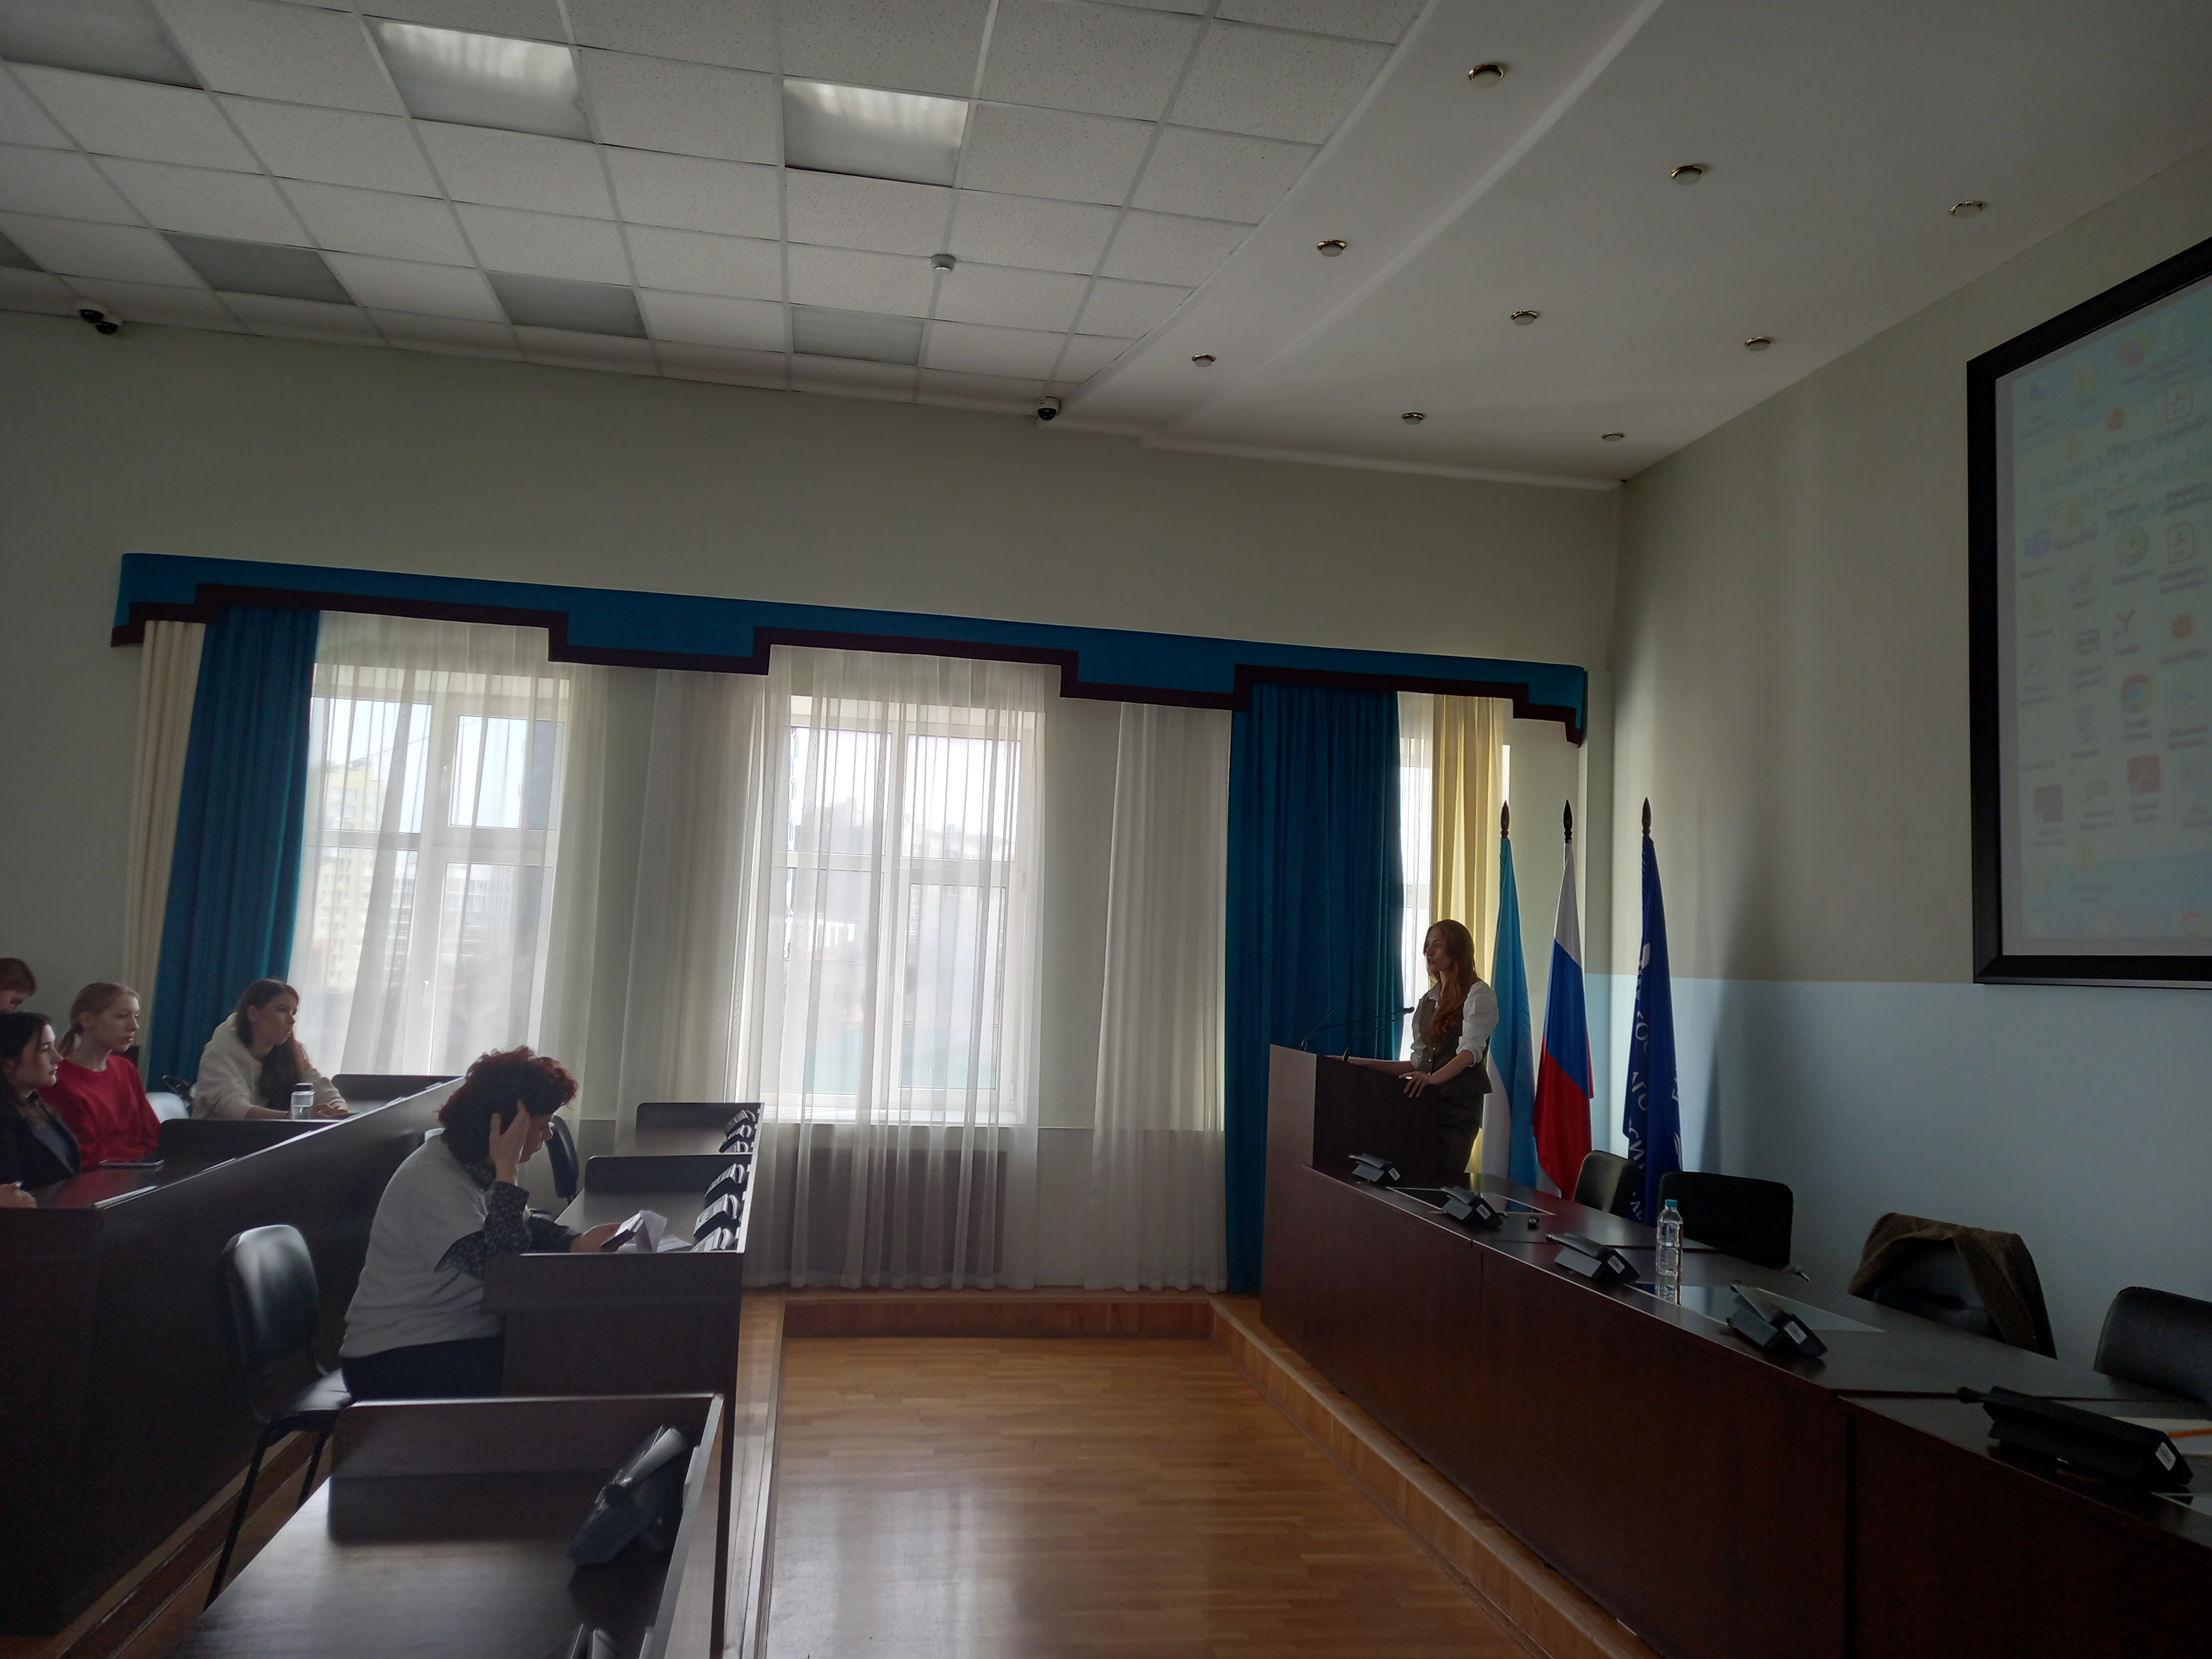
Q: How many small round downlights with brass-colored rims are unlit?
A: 9